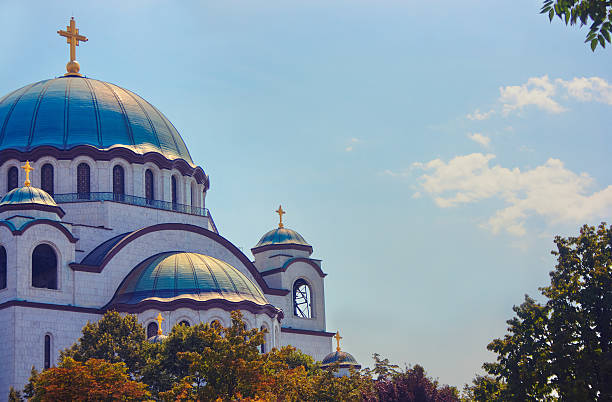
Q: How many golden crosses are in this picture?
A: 5